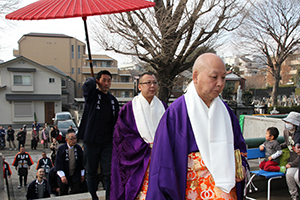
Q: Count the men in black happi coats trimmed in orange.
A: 3